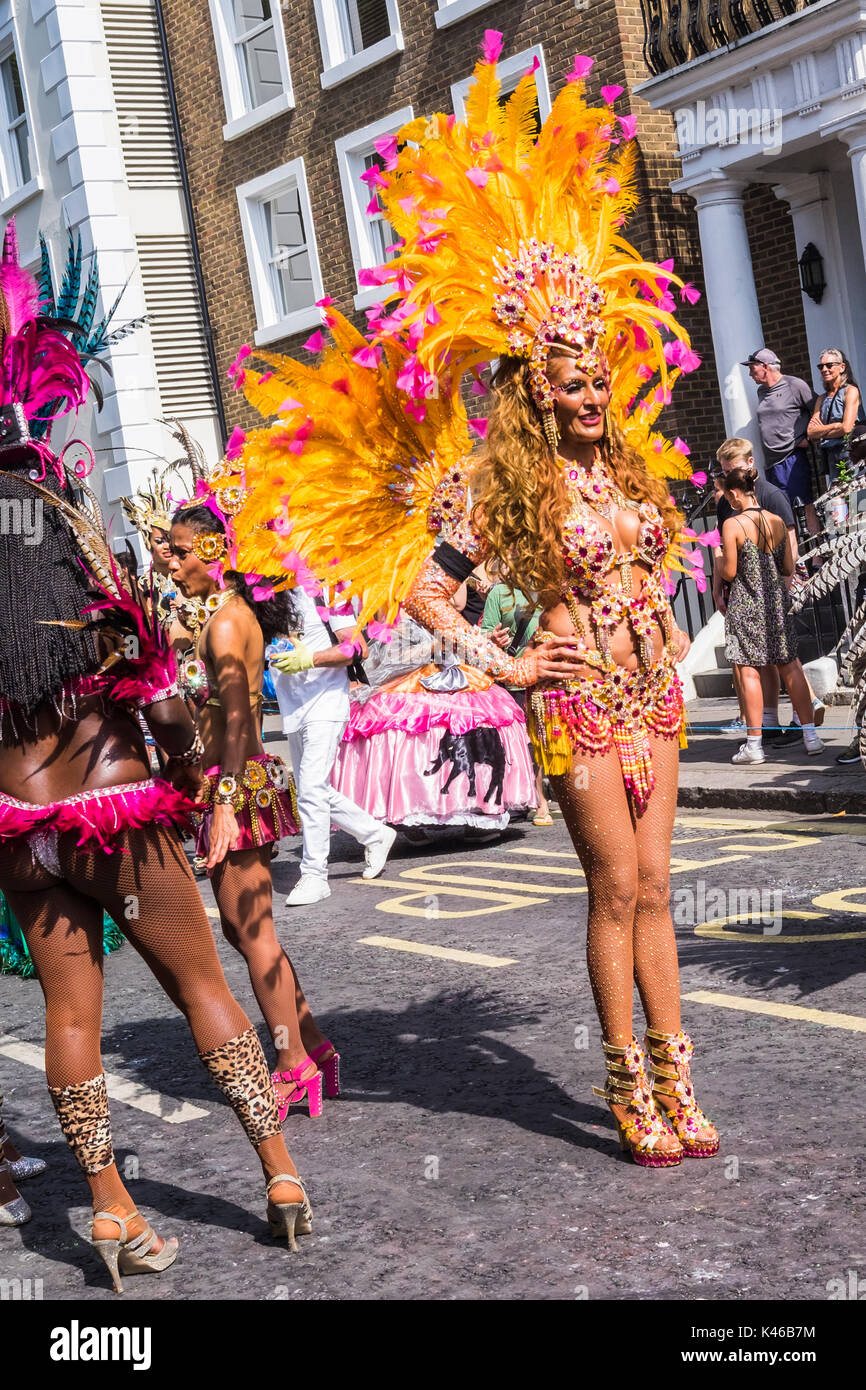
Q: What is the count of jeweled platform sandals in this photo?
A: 2